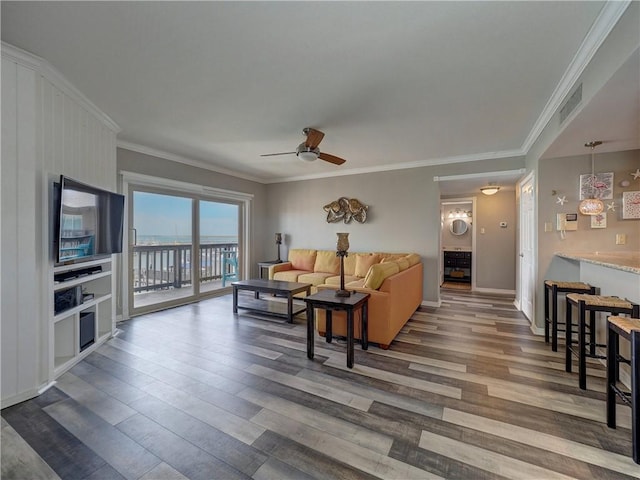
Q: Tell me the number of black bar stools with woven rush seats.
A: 3